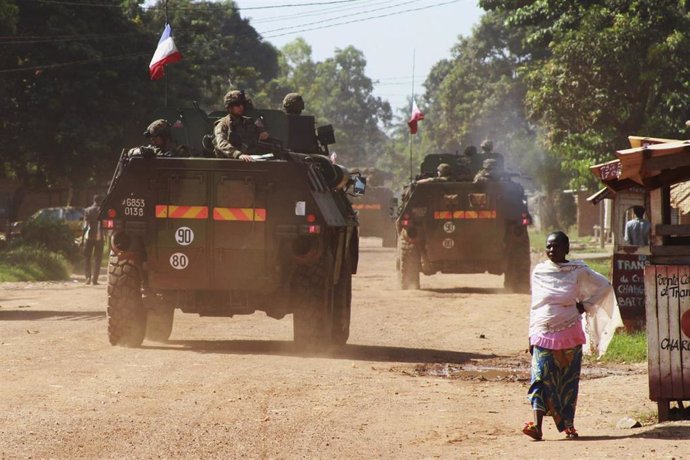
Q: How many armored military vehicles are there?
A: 3